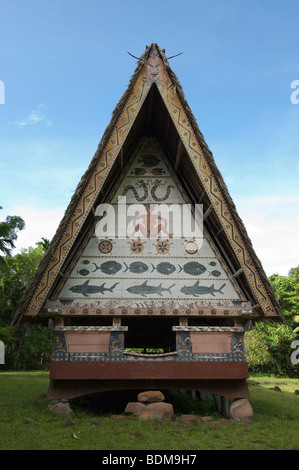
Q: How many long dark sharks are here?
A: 3